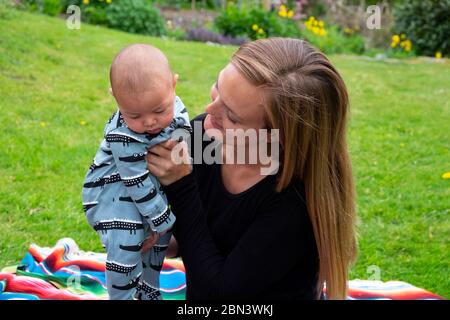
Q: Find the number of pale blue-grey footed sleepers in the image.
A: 1